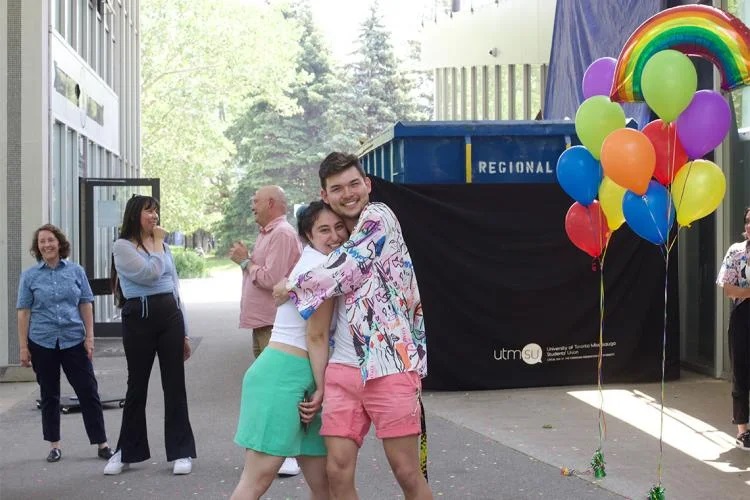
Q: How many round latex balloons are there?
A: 11